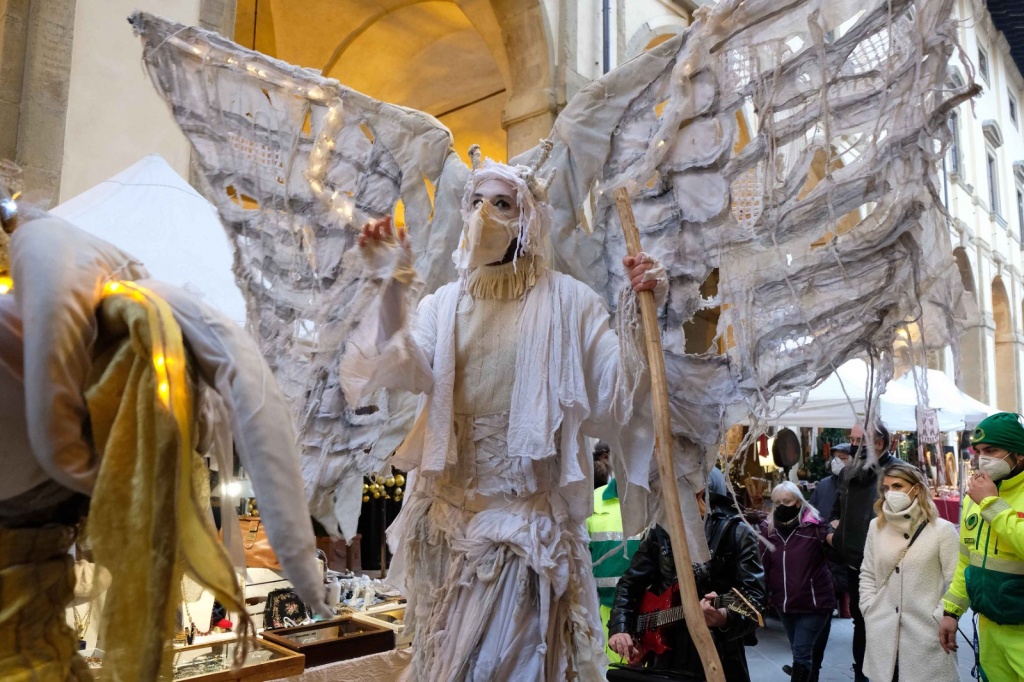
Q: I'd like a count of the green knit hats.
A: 1